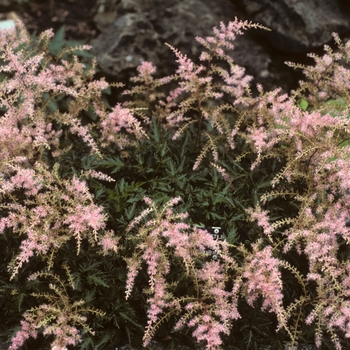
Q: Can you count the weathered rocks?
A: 2